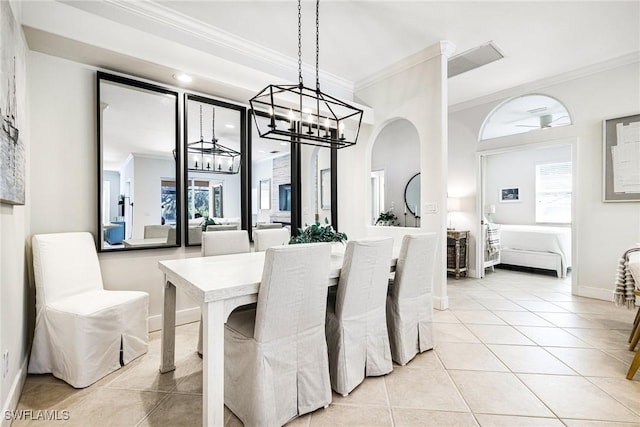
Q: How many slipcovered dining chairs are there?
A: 6